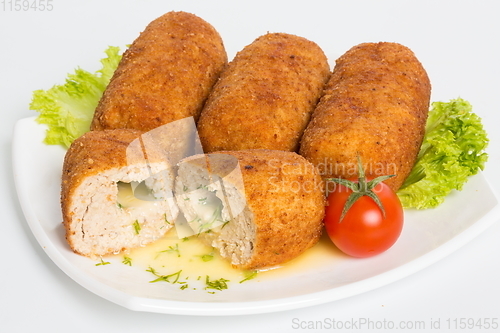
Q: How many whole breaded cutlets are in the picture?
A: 3